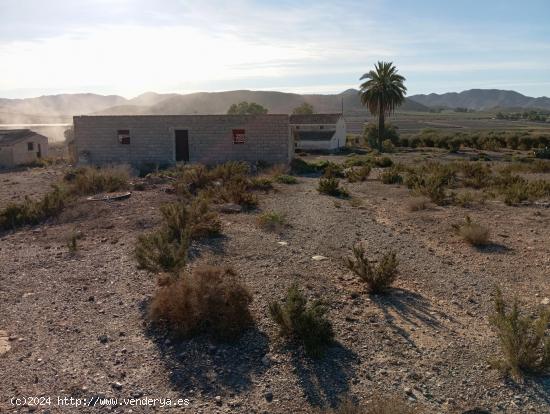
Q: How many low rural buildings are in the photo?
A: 3